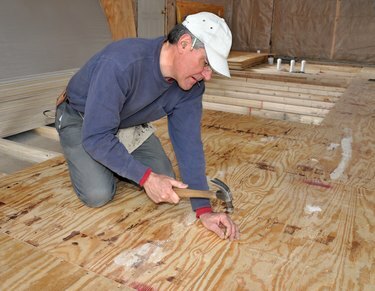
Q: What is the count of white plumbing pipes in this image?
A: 3